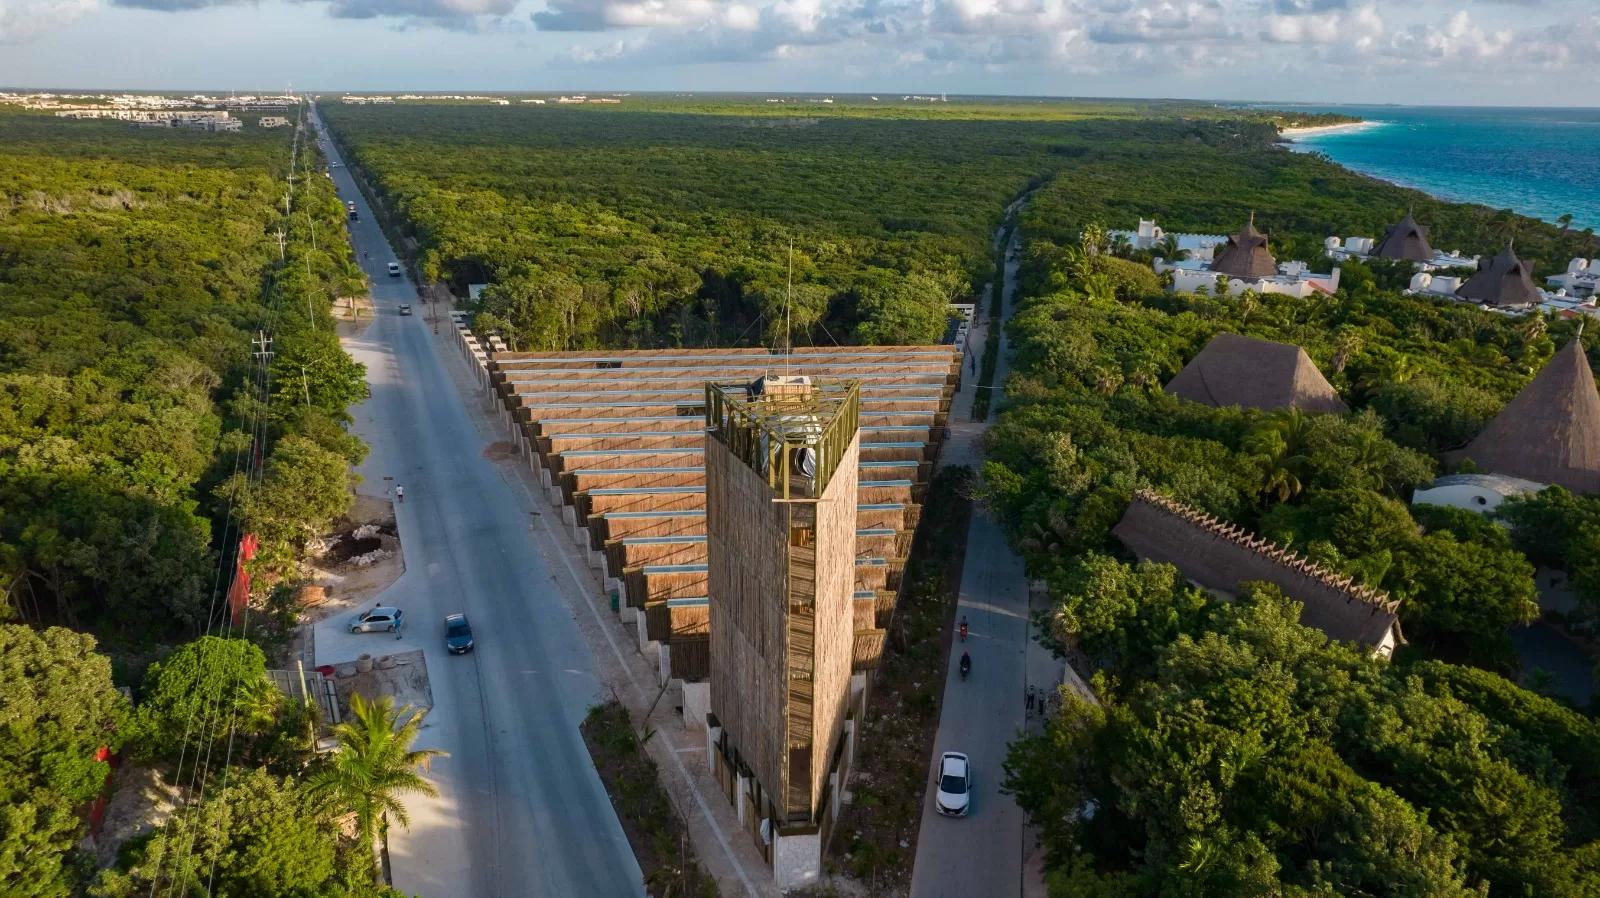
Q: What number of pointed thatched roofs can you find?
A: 4